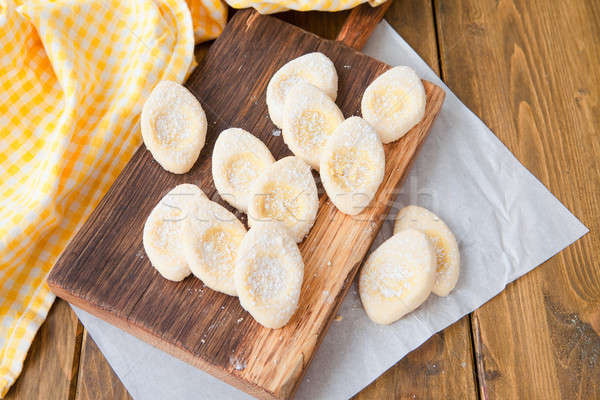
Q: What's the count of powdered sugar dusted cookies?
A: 12